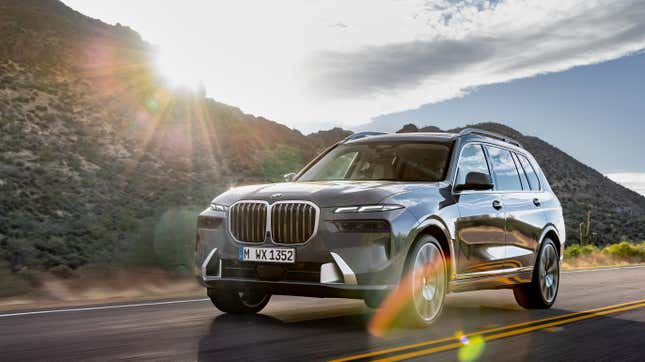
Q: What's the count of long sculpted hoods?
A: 1